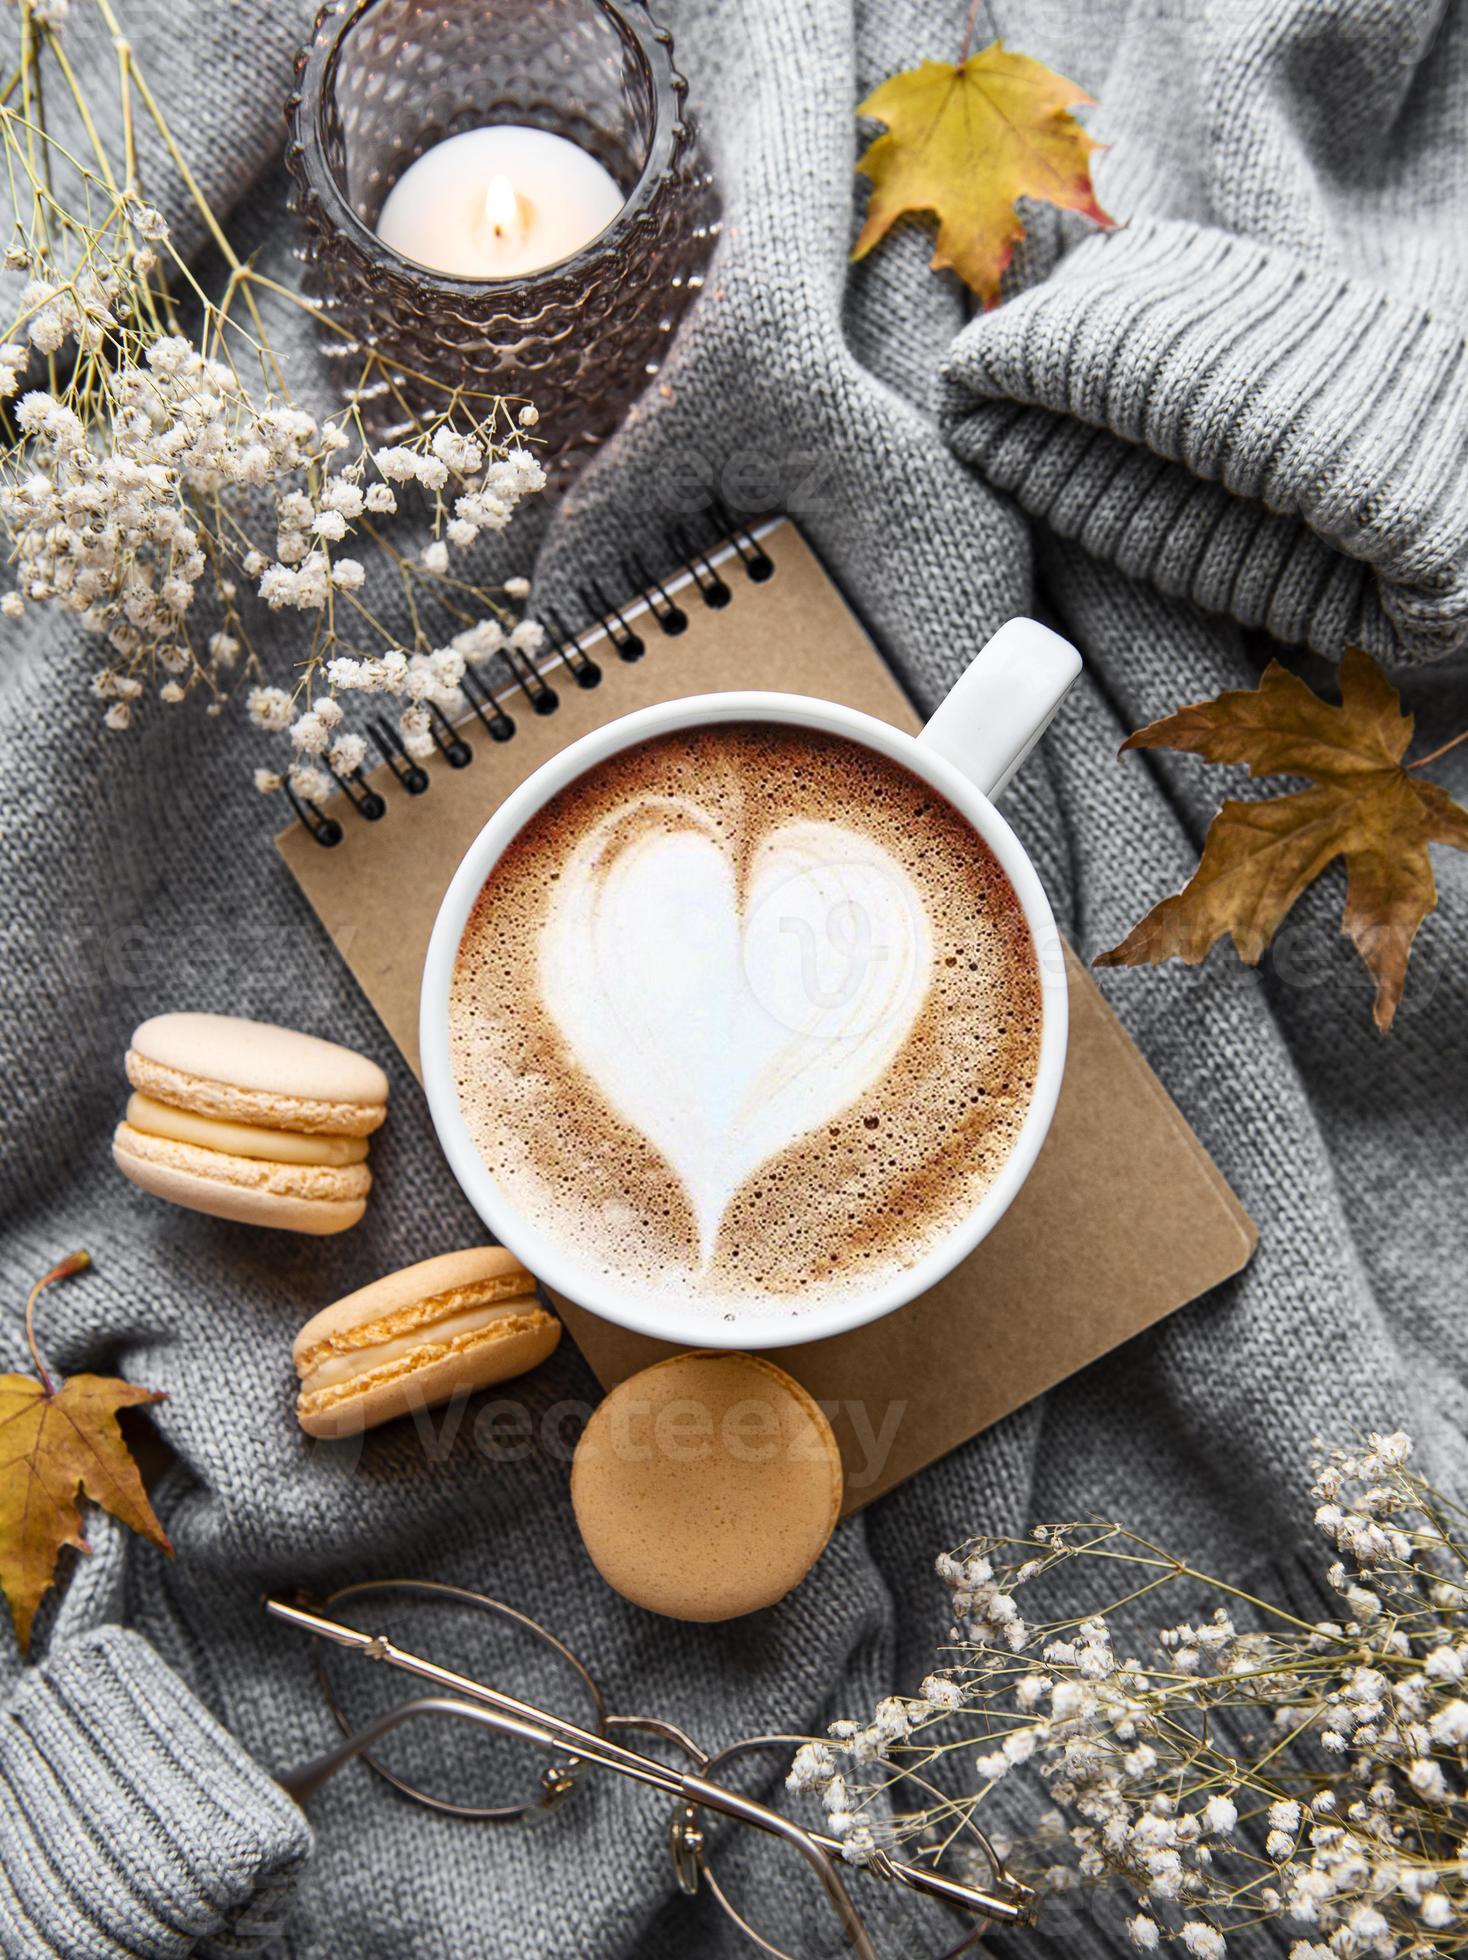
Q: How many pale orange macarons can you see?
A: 3